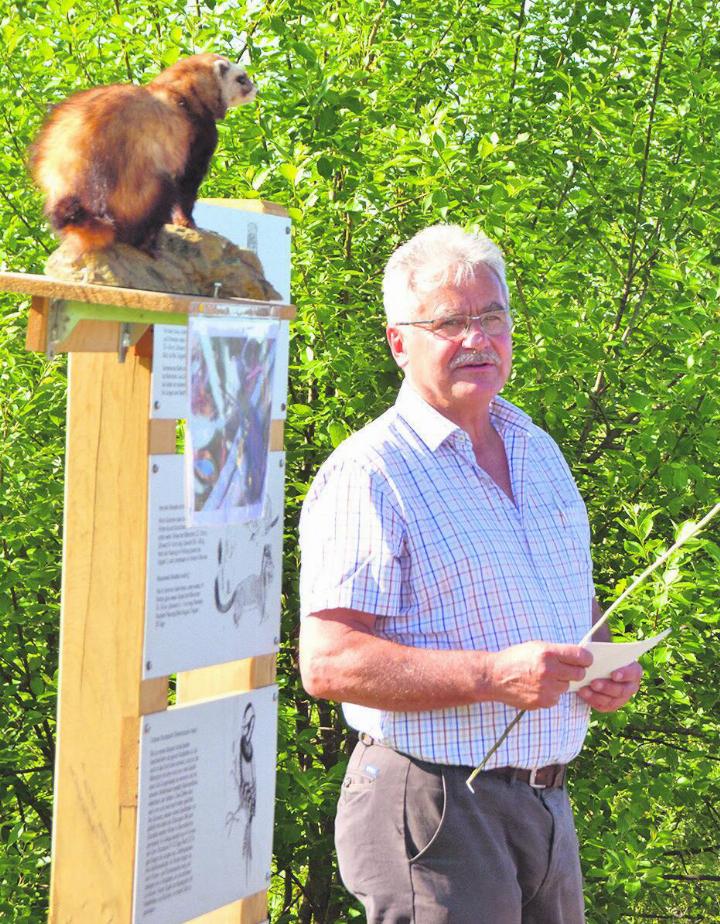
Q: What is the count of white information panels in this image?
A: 3